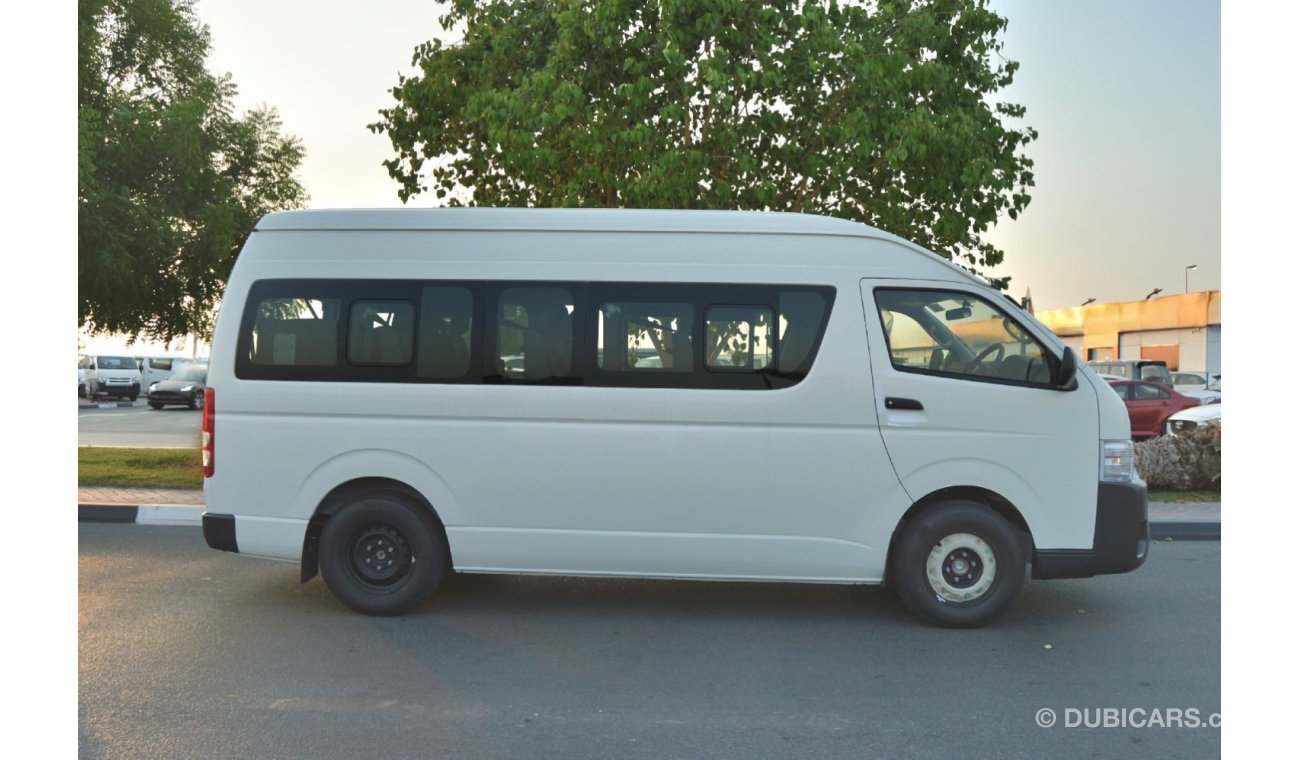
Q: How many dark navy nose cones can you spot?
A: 0